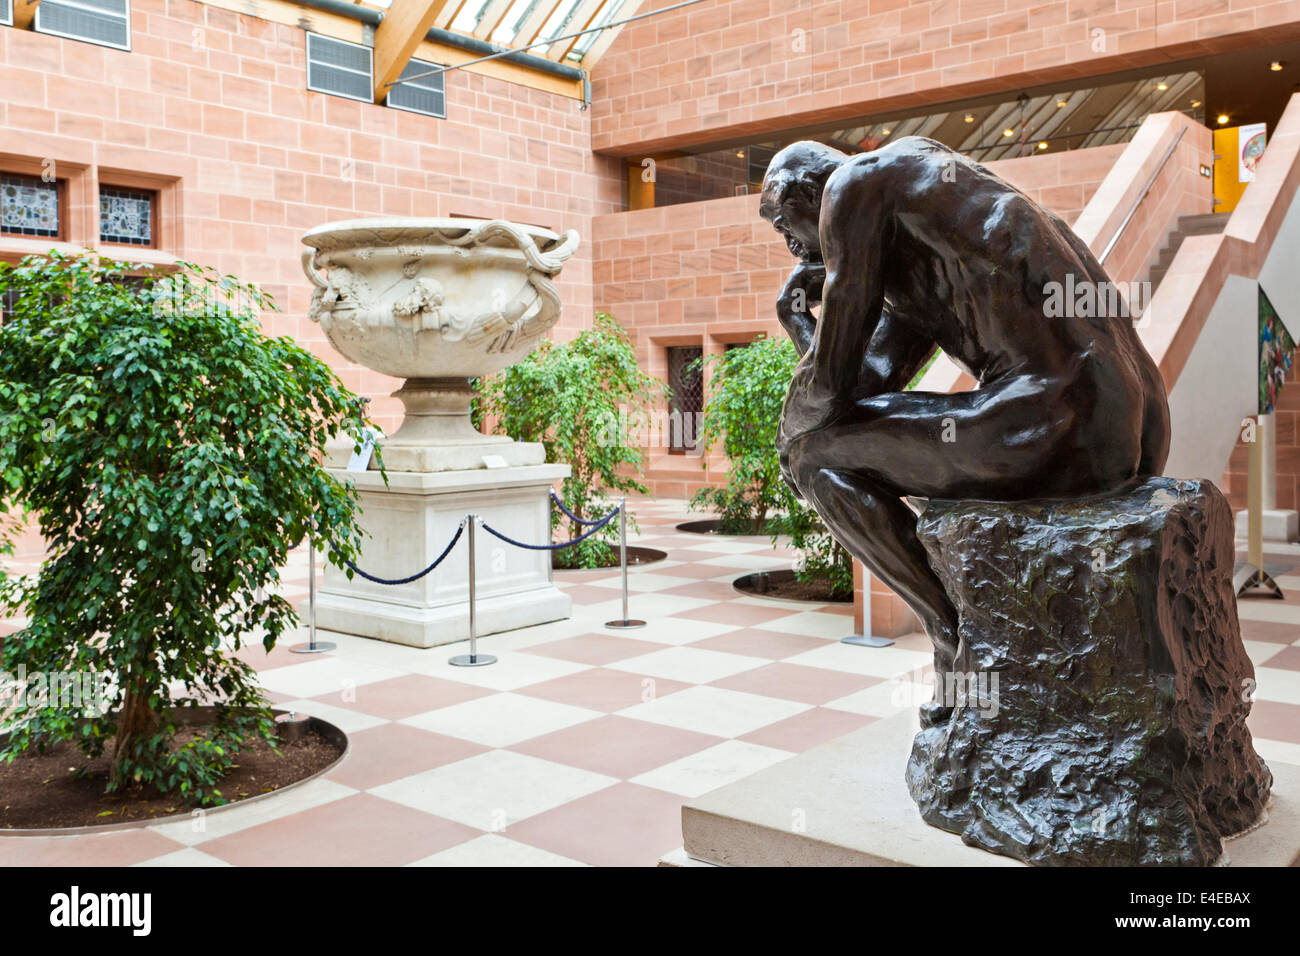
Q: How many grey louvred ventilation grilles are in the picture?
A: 4